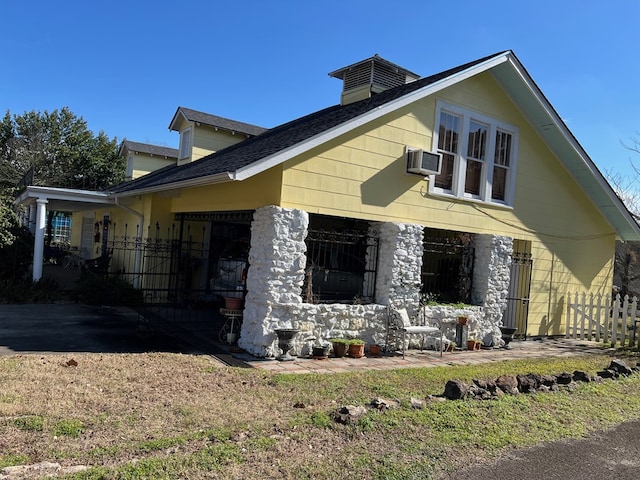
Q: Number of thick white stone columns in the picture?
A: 3